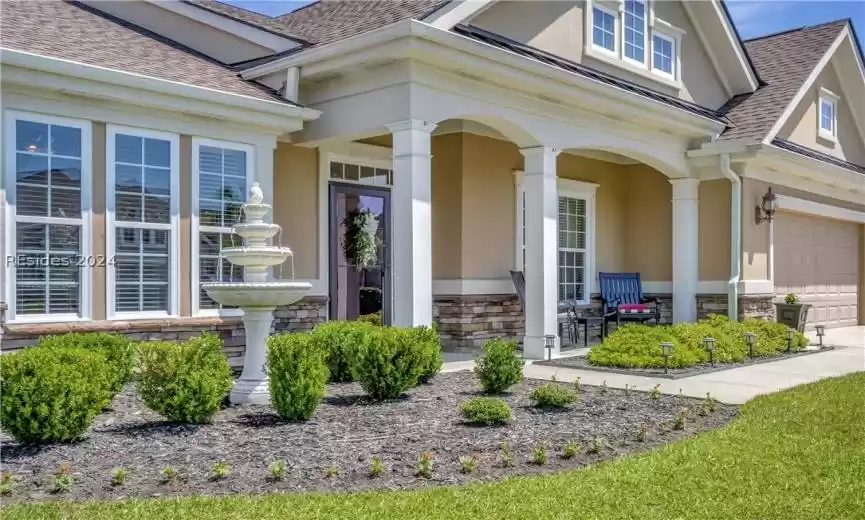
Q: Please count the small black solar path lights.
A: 6